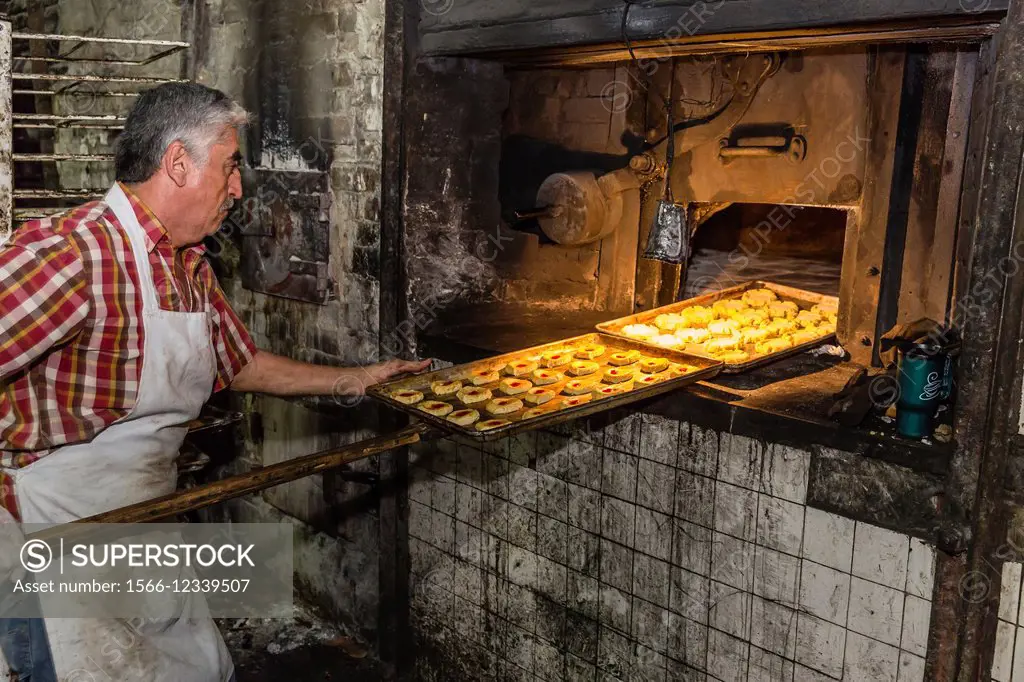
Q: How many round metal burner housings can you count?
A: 1